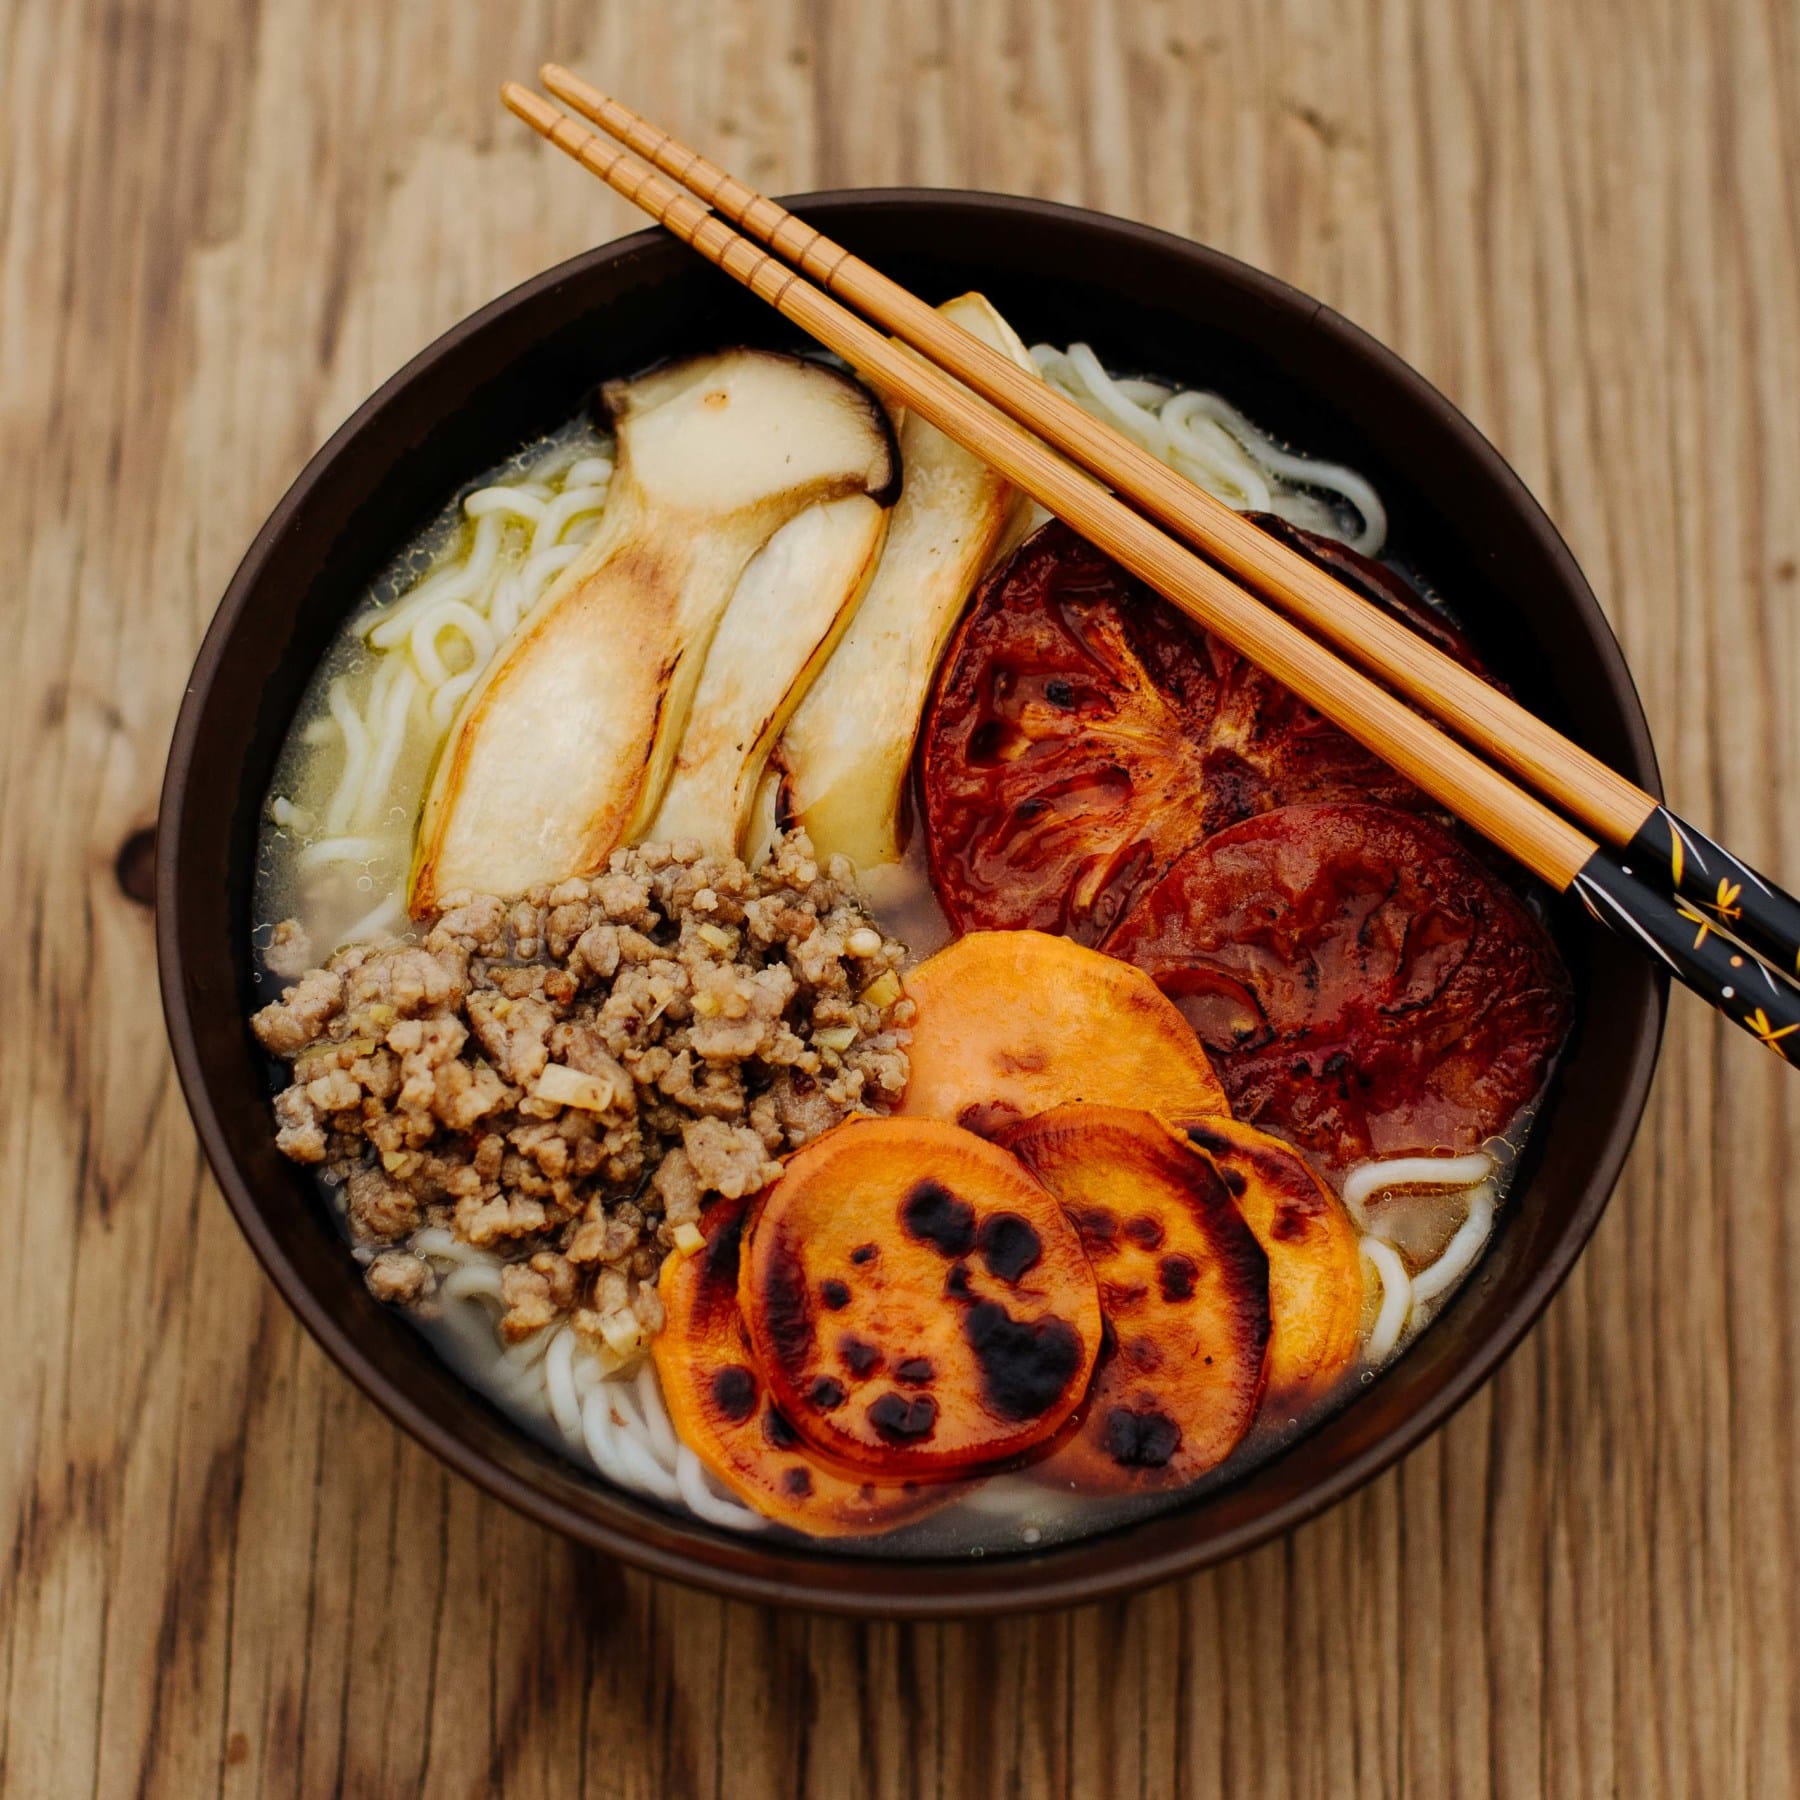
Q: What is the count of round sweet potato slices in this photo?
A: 5